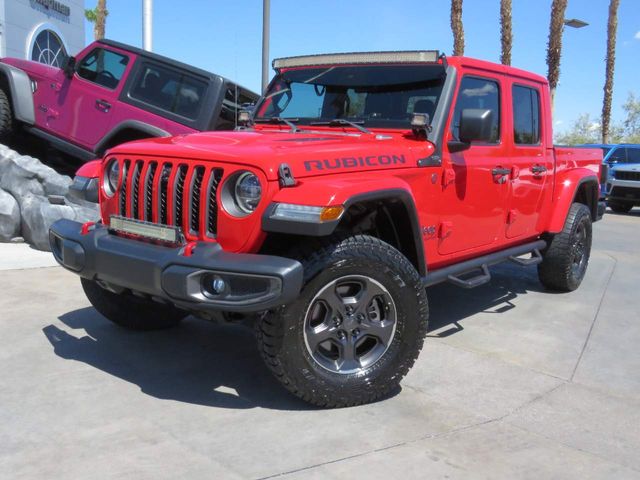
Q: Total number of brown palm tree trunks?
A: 5